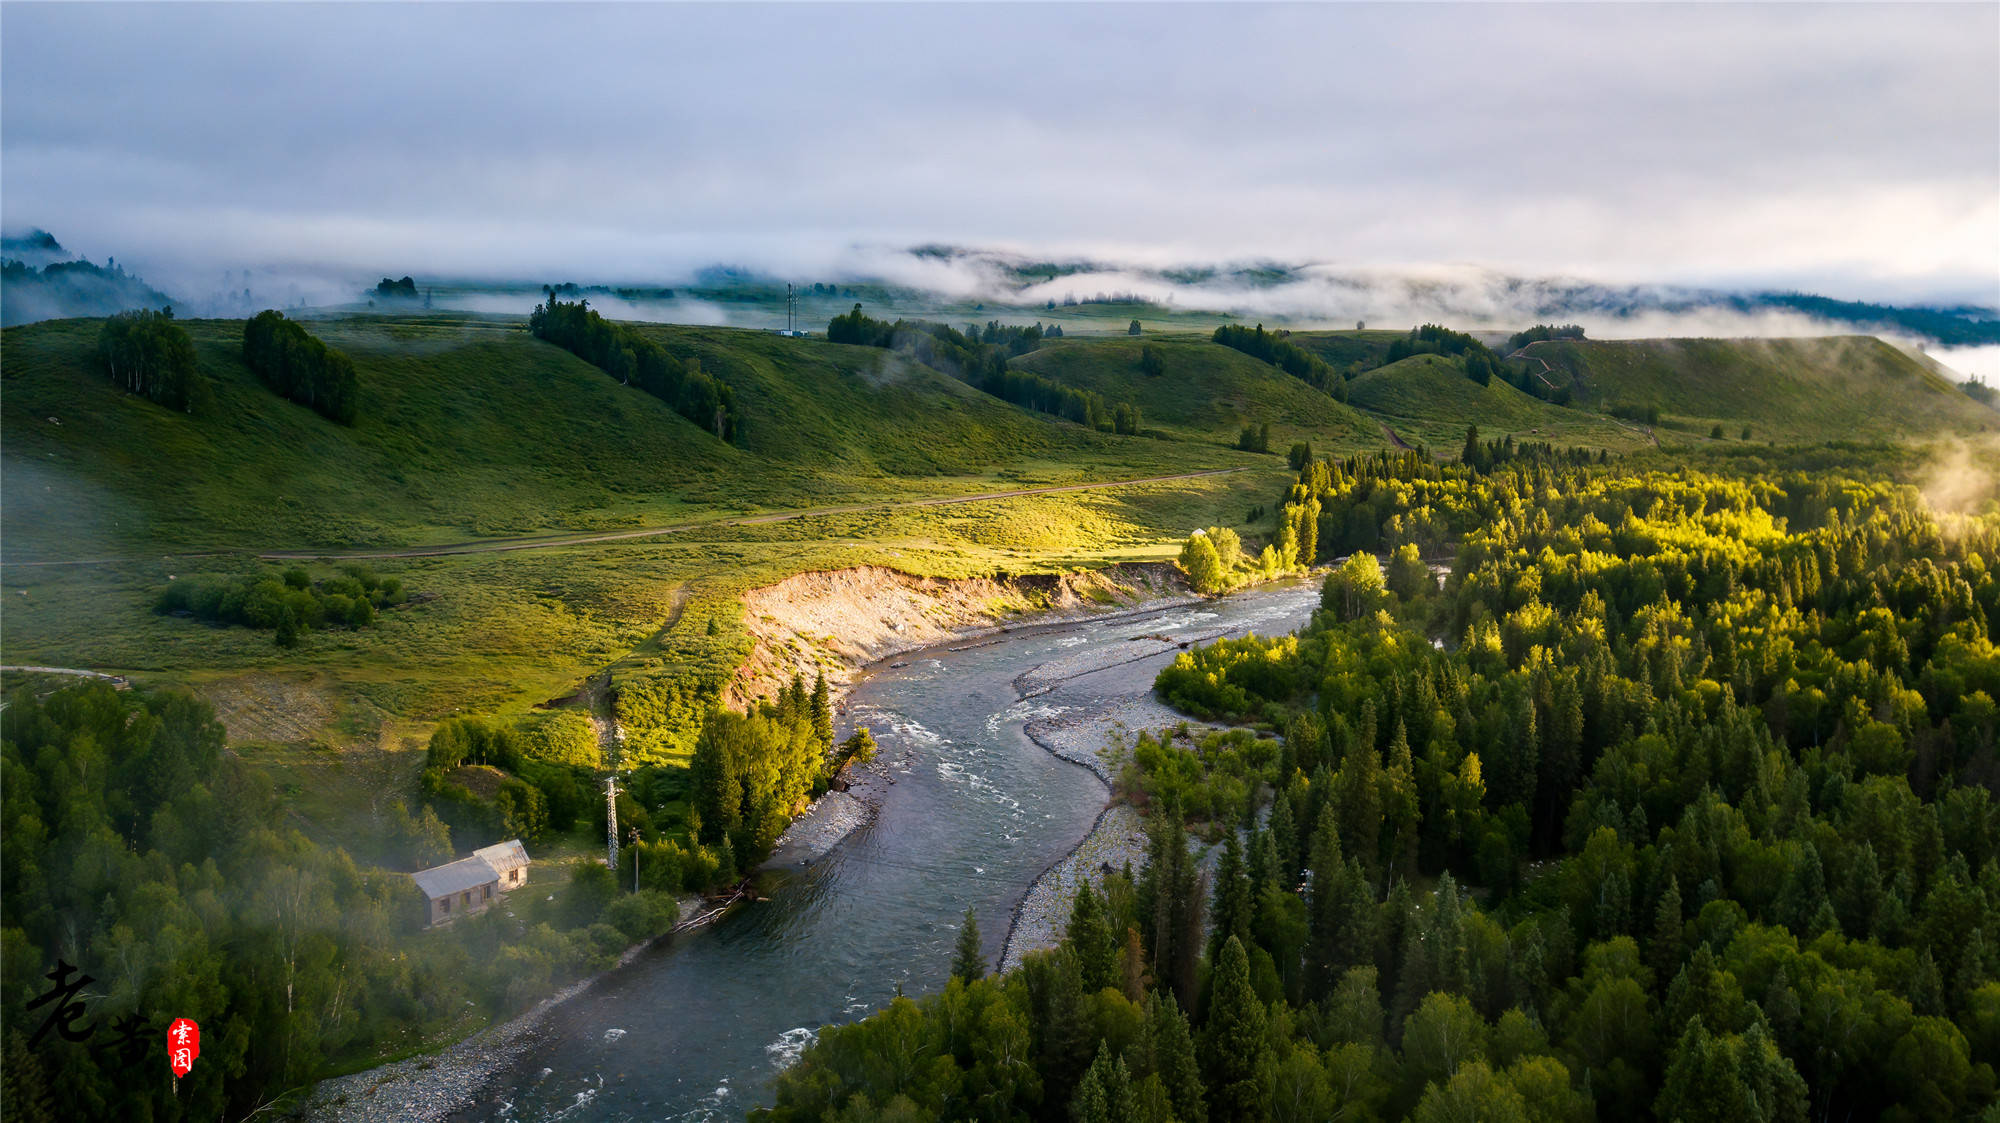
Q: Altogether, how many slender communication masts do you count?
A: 2